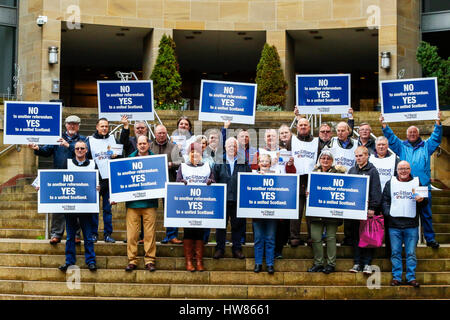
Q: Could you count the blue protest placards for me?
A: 10